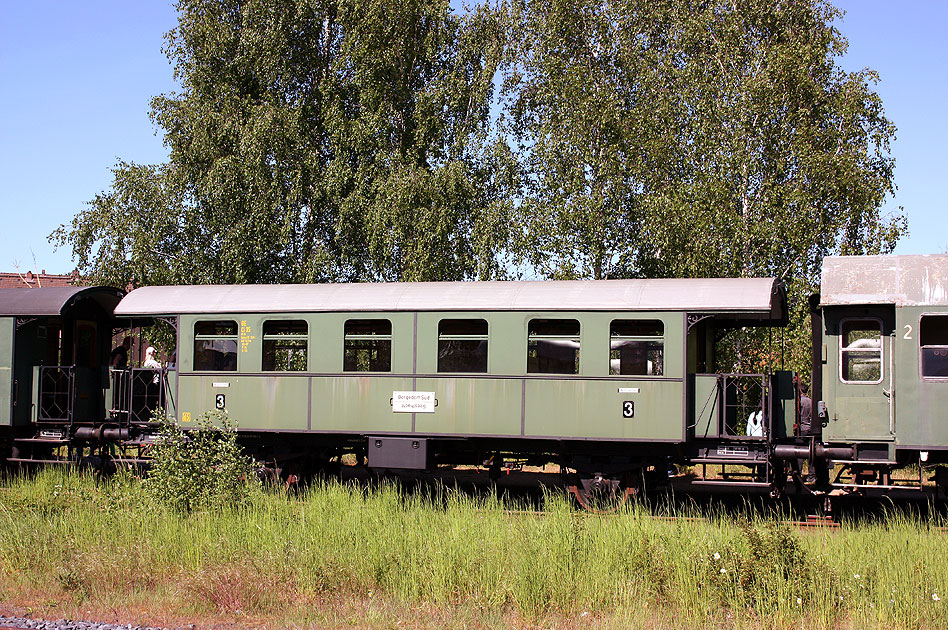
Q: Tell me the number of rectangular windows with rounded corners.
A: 8